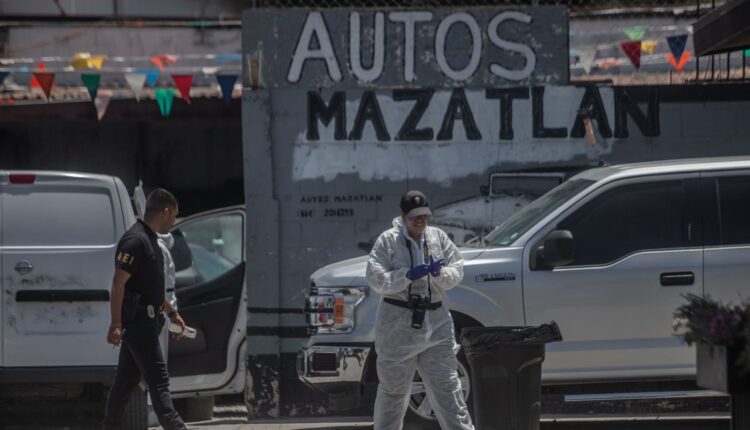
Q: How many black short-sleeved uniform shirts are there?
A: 1